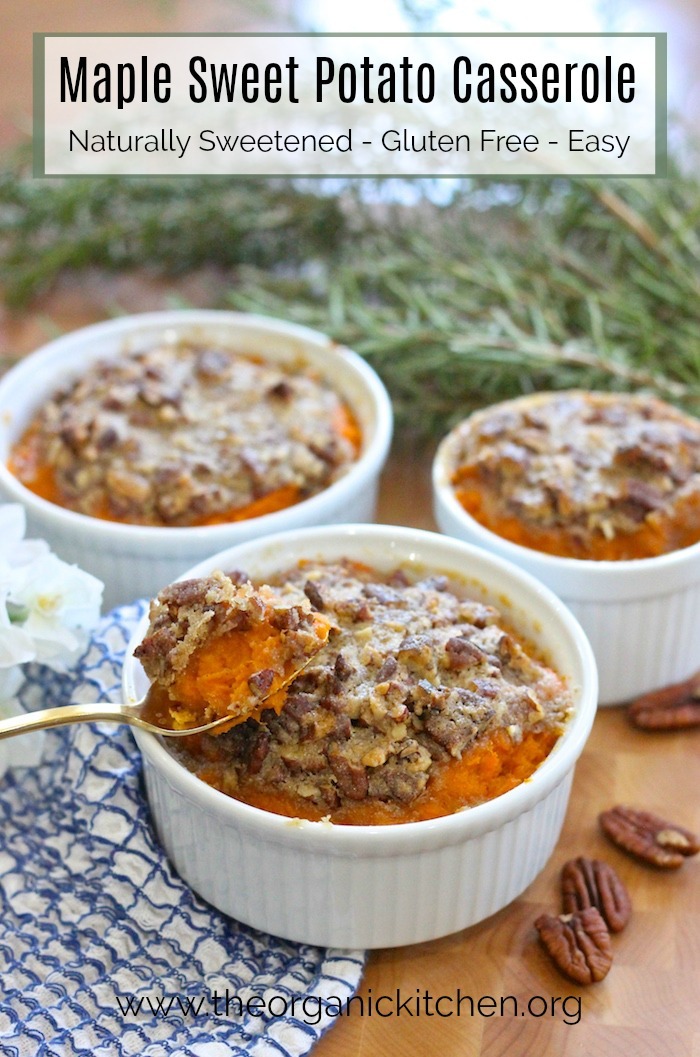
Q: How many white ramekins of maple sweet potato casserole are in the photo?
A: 3